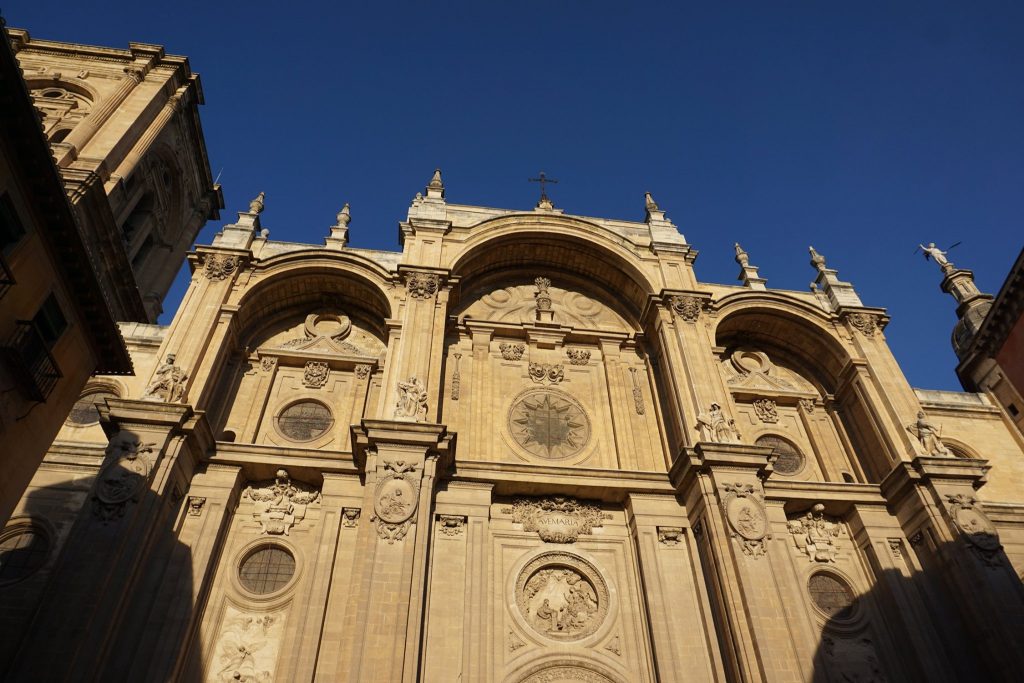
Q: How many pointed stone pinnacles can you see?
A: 6